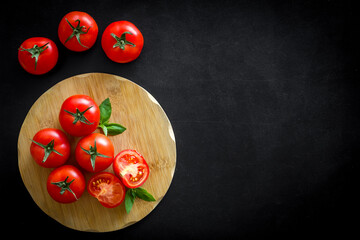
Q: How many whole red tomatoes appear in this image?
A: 7